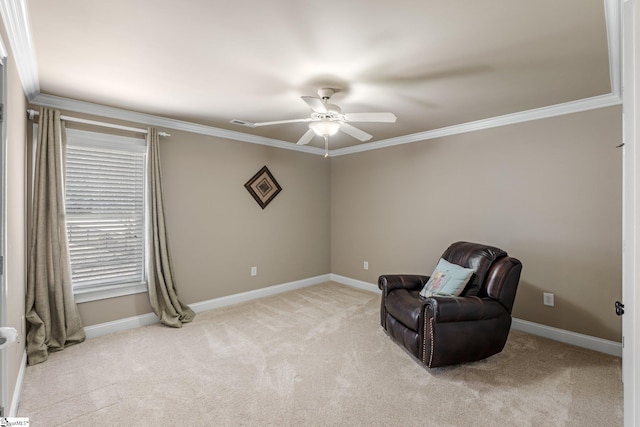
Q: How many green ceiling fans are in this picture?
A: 0